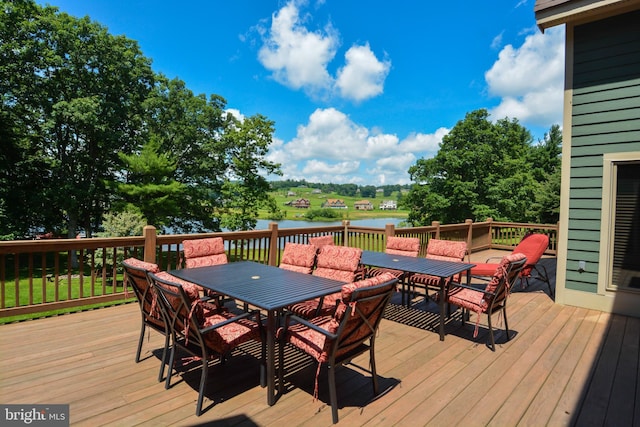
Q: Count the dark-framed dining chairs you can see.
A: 10